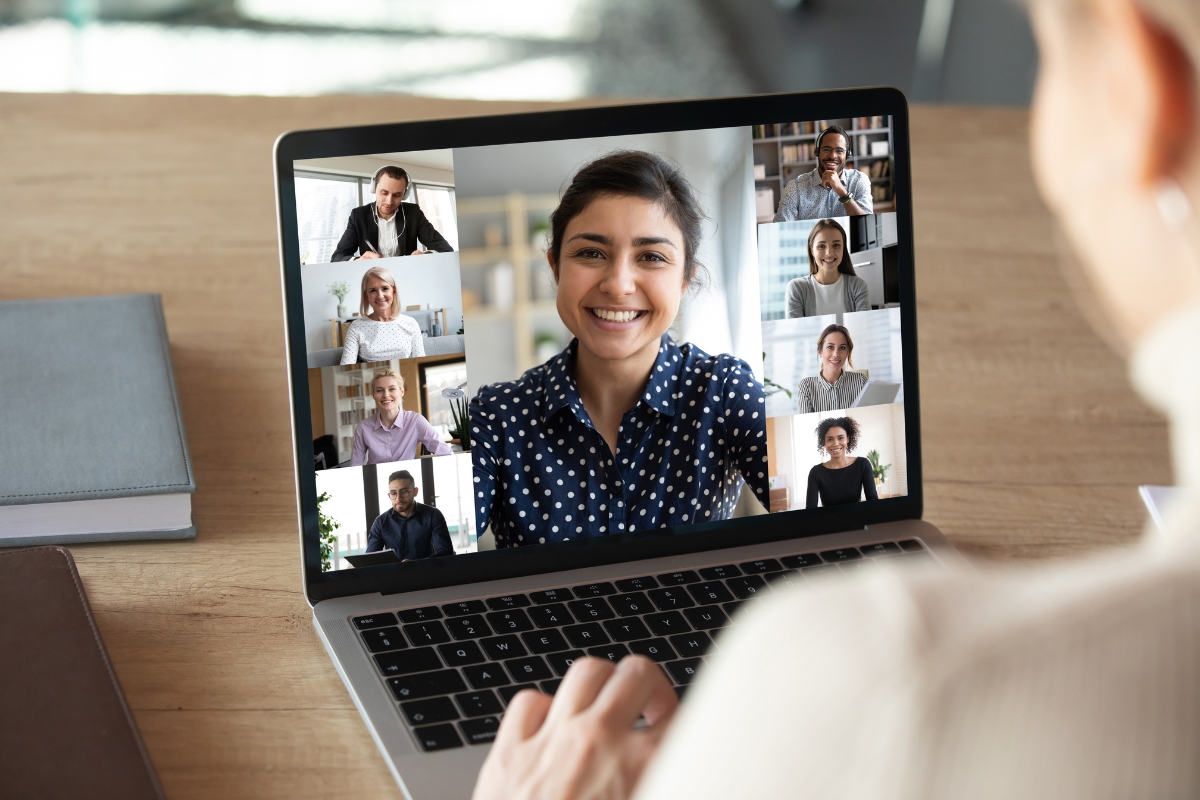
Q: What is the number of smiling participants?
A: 7